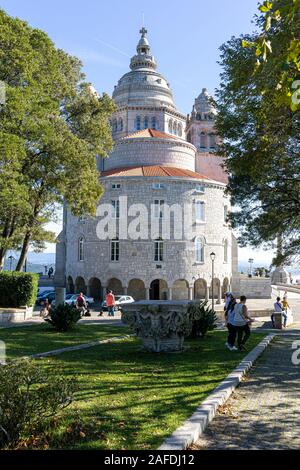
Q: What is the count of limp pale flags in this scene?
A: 0